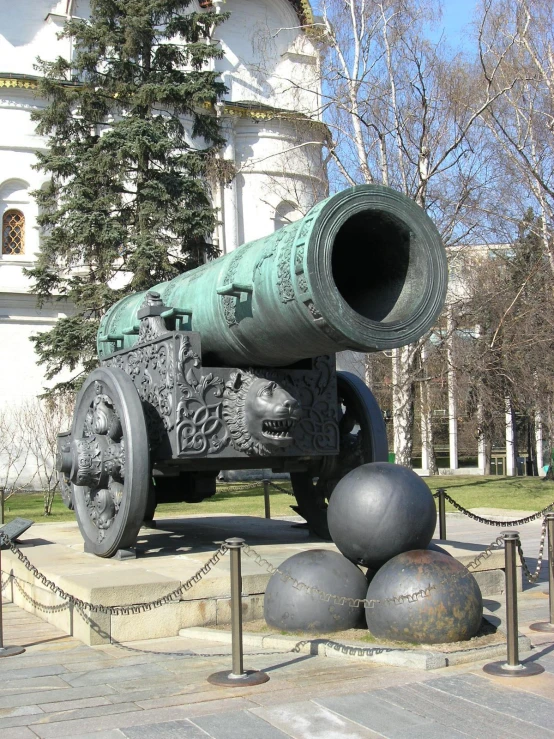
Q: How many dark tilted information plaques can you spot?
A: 1